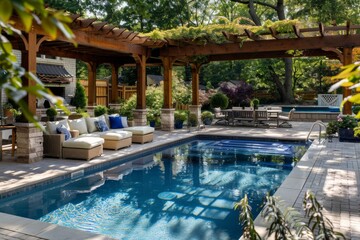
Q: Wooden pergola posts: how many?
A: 7